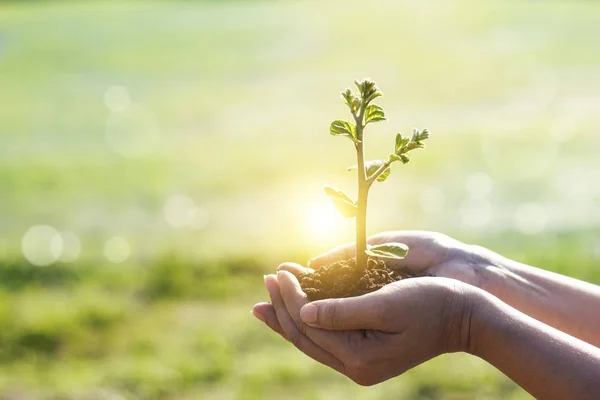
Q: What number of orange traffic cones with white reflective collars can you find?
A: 0